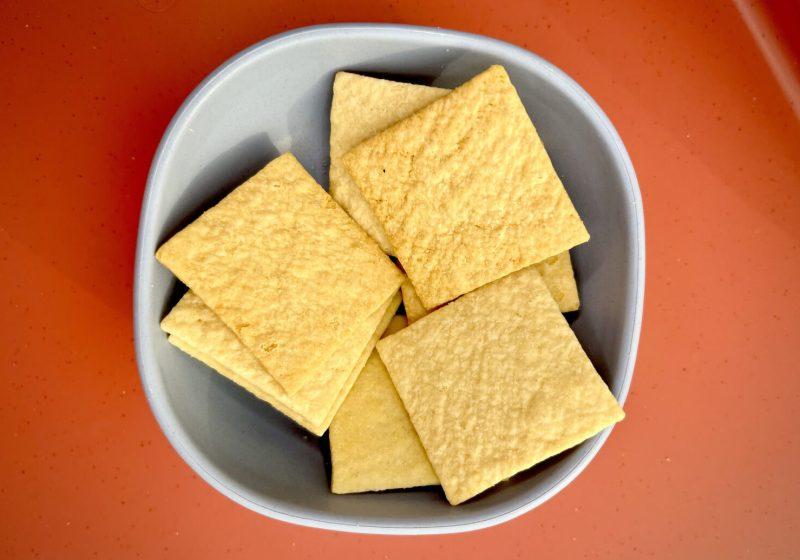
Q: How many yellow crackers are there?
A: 8